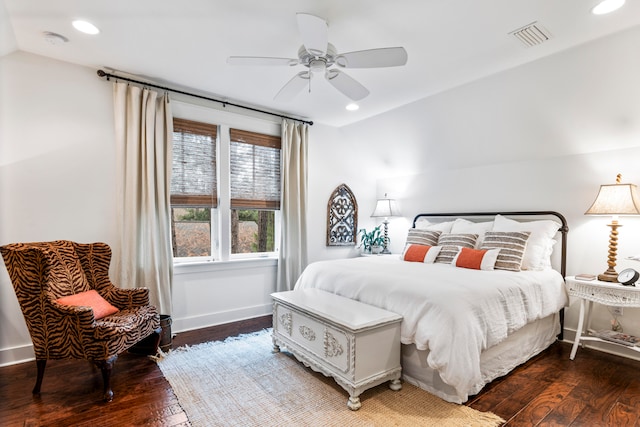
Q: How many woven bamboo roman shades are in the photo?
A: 2